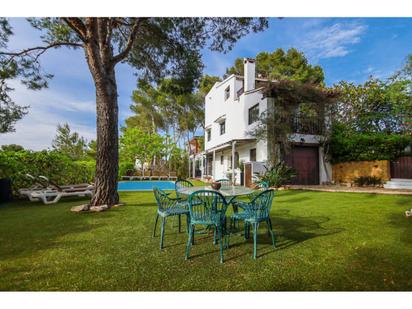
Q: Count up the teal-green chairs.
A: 6